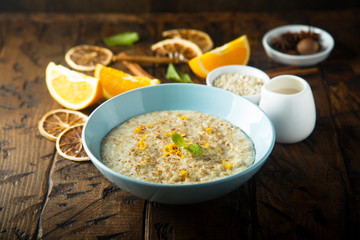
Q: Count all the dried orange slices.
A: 5